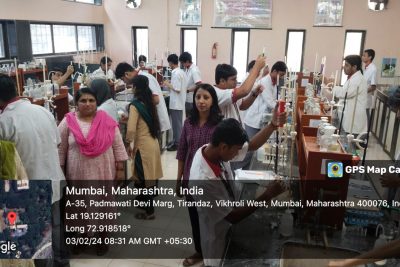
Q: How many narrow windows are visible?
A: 5